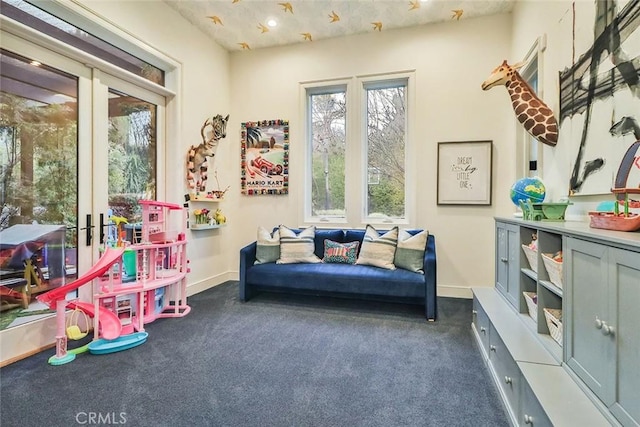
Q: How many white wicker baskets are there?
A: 4